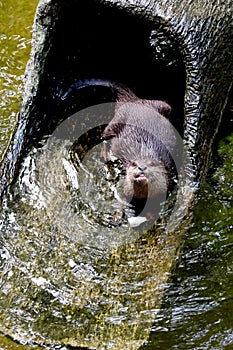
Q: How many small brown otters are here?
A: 1